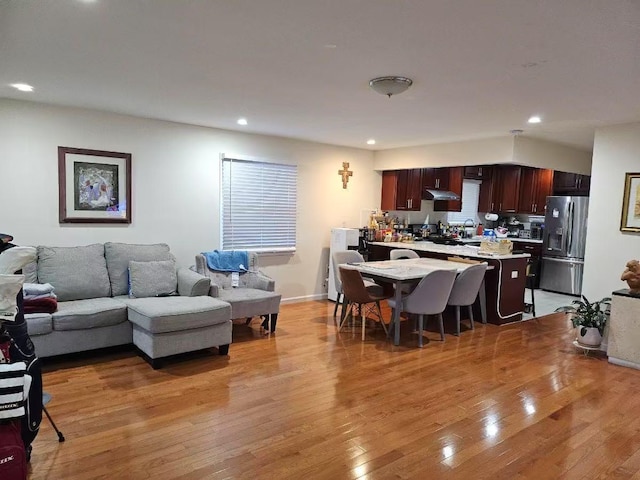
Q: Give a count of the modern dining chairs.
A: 5